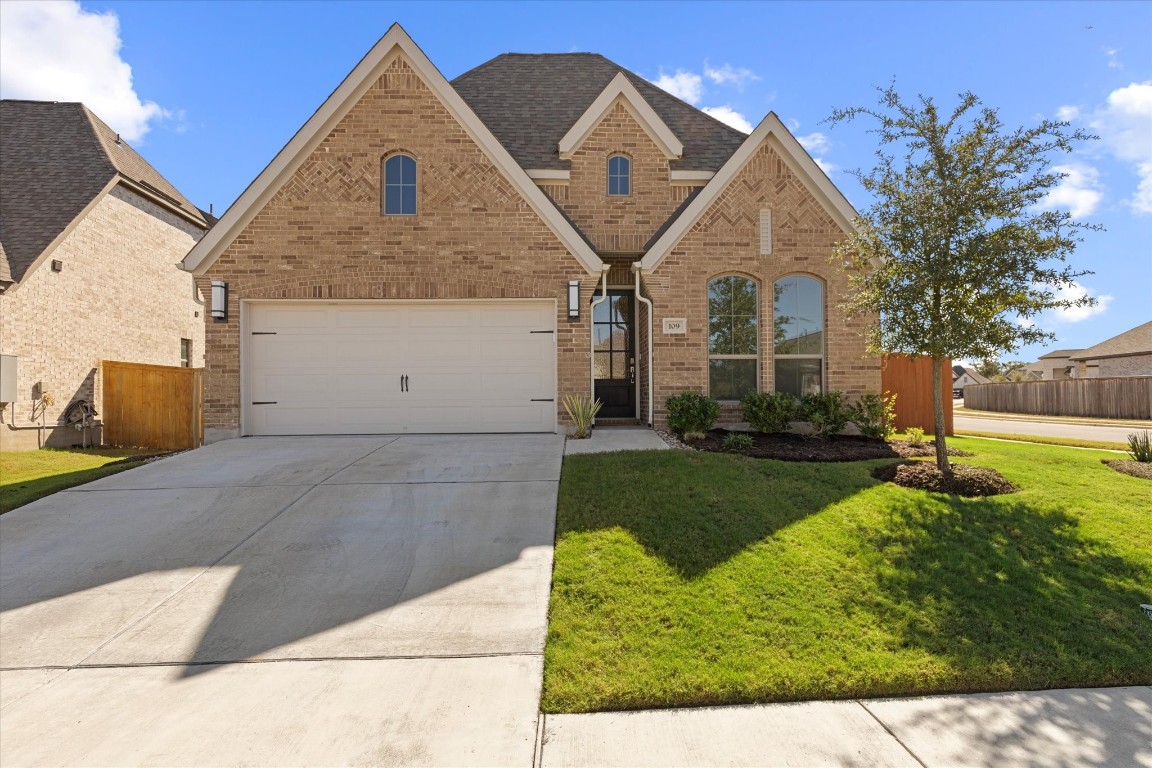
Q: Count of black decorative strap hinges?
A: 4